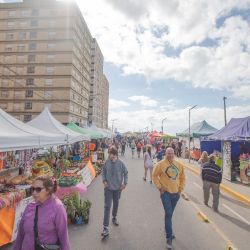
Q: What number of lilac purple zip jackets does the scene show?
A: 1